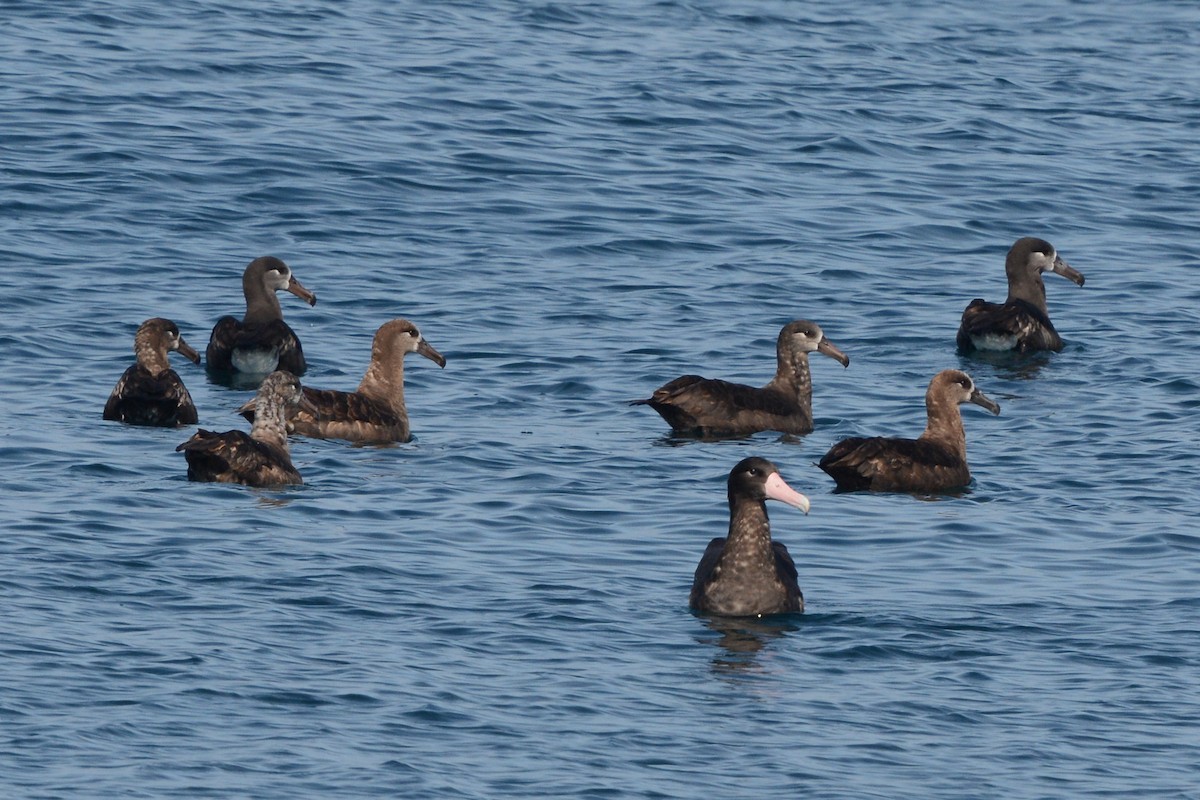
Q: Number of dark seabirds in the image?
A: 8